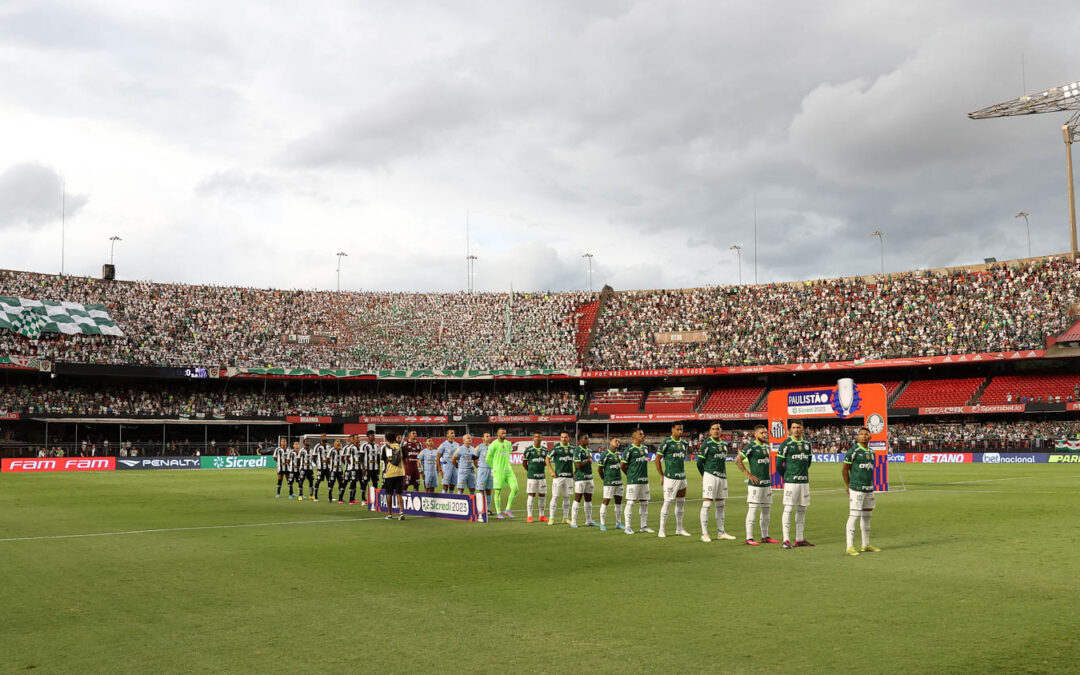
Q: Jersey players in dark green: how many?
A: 10